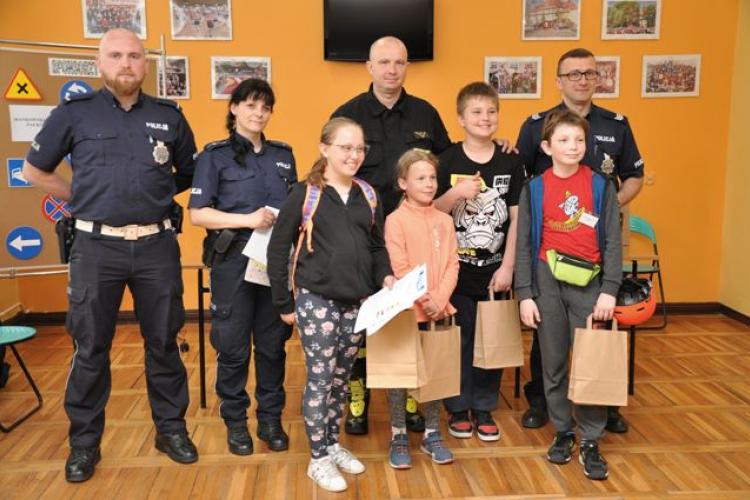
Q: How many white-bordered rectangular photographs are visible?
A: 9